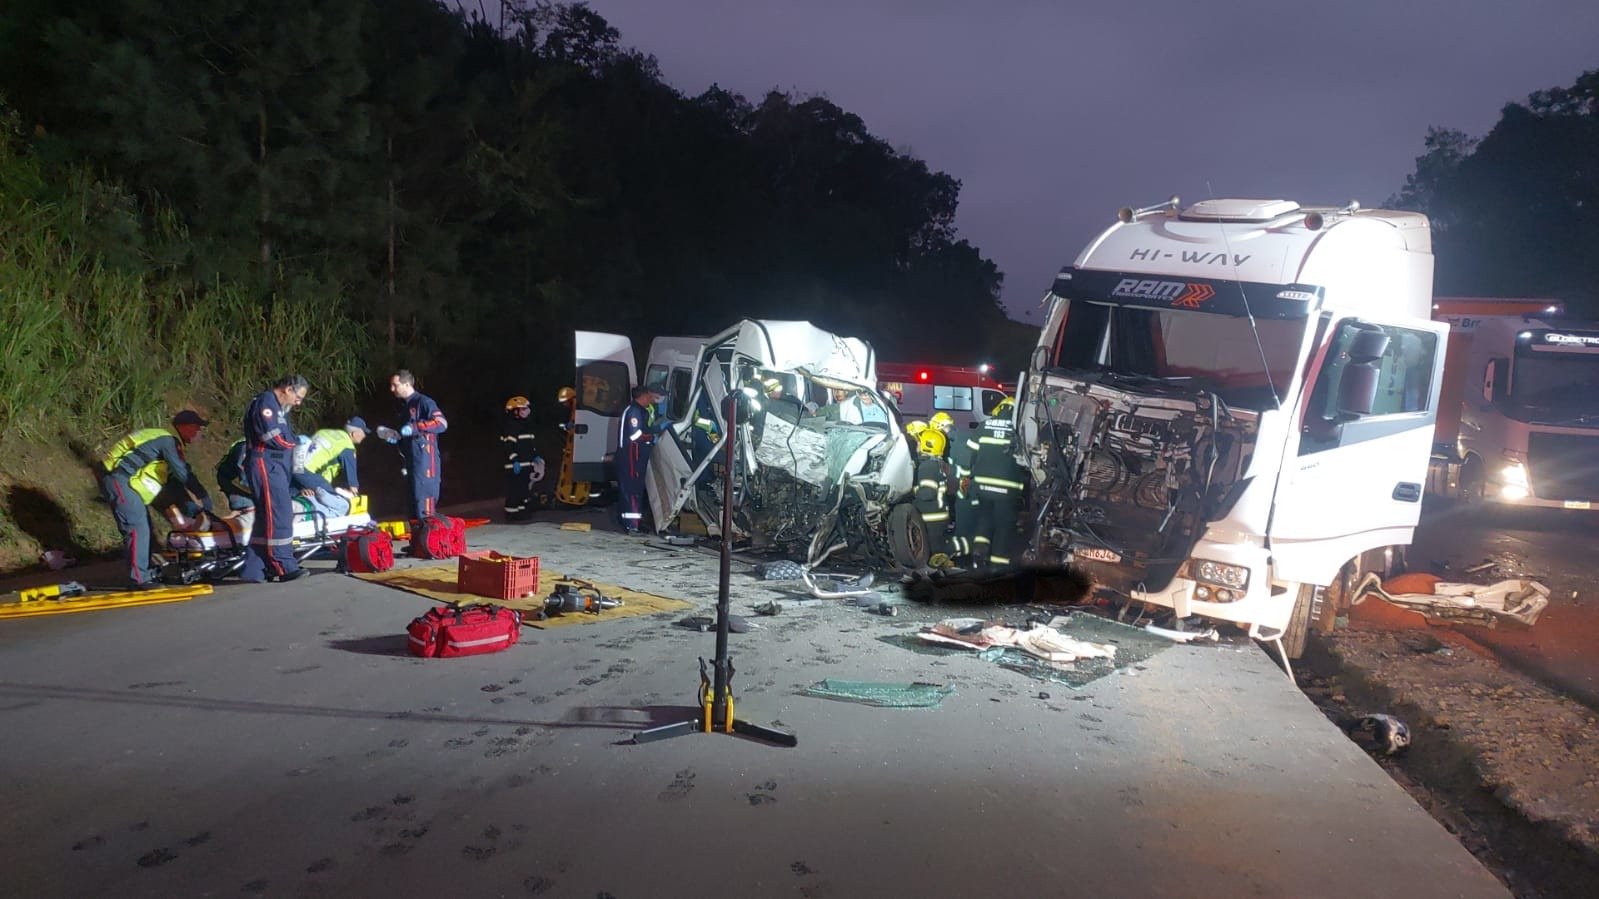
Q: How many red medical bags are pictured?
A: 3